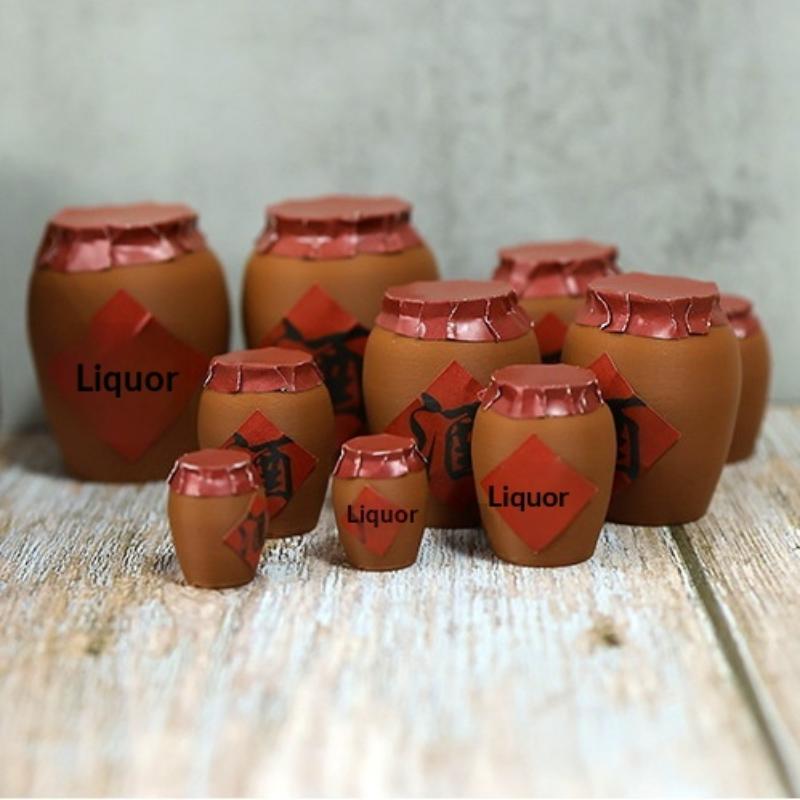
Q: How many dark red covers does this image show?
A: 10